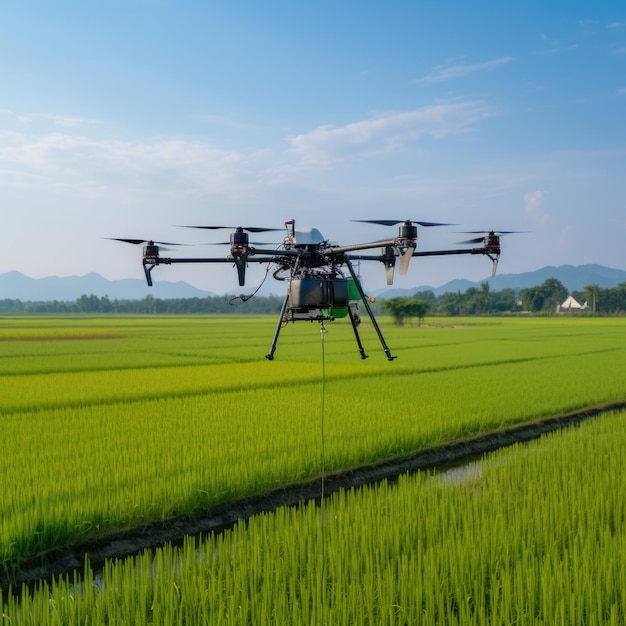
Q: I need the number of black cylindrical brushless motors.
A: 5